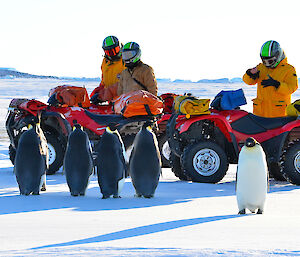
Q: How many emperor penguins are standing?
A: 5